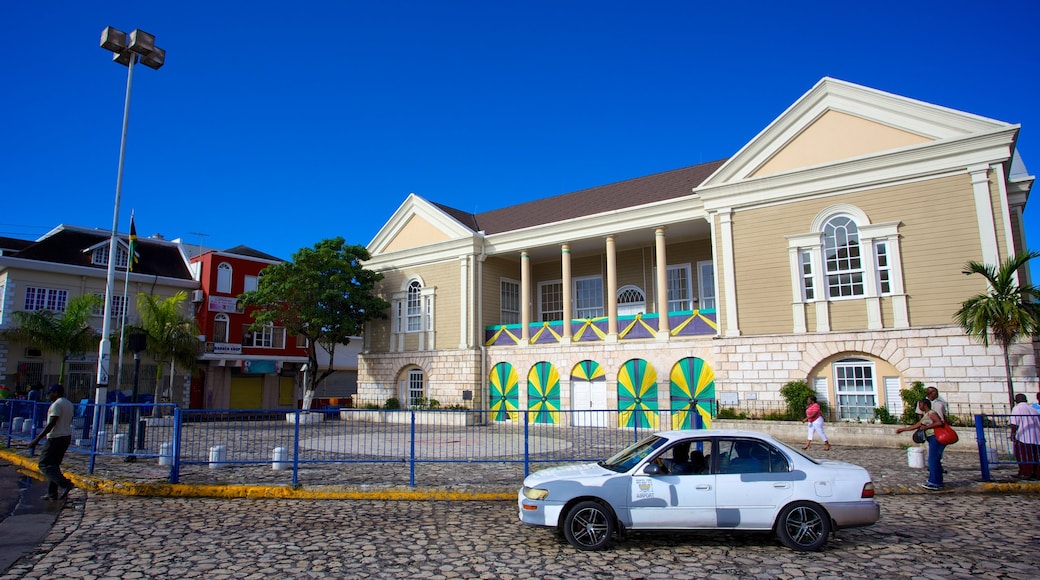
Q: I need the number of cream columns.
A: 4